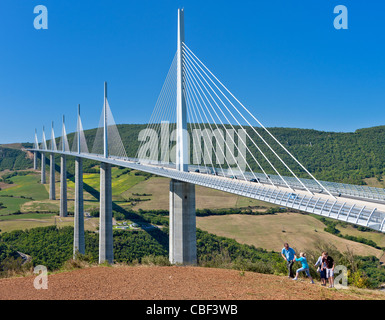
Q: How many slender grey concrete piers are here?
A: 7